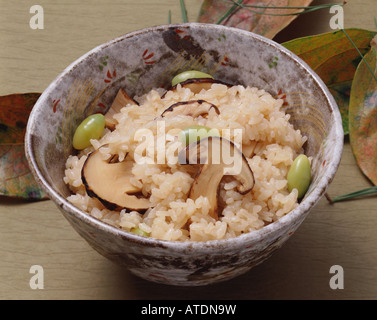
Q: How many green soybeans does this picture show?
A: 5